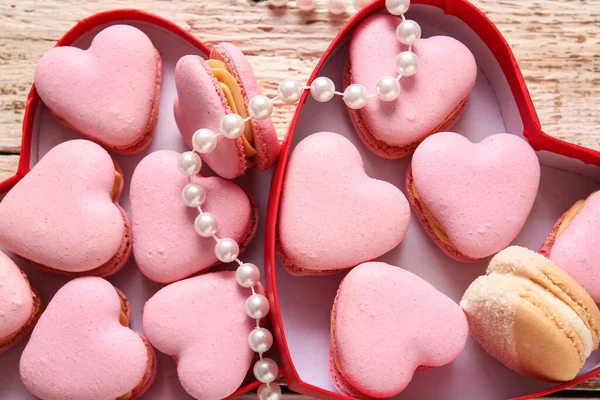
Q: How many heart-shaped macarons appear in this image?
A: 12